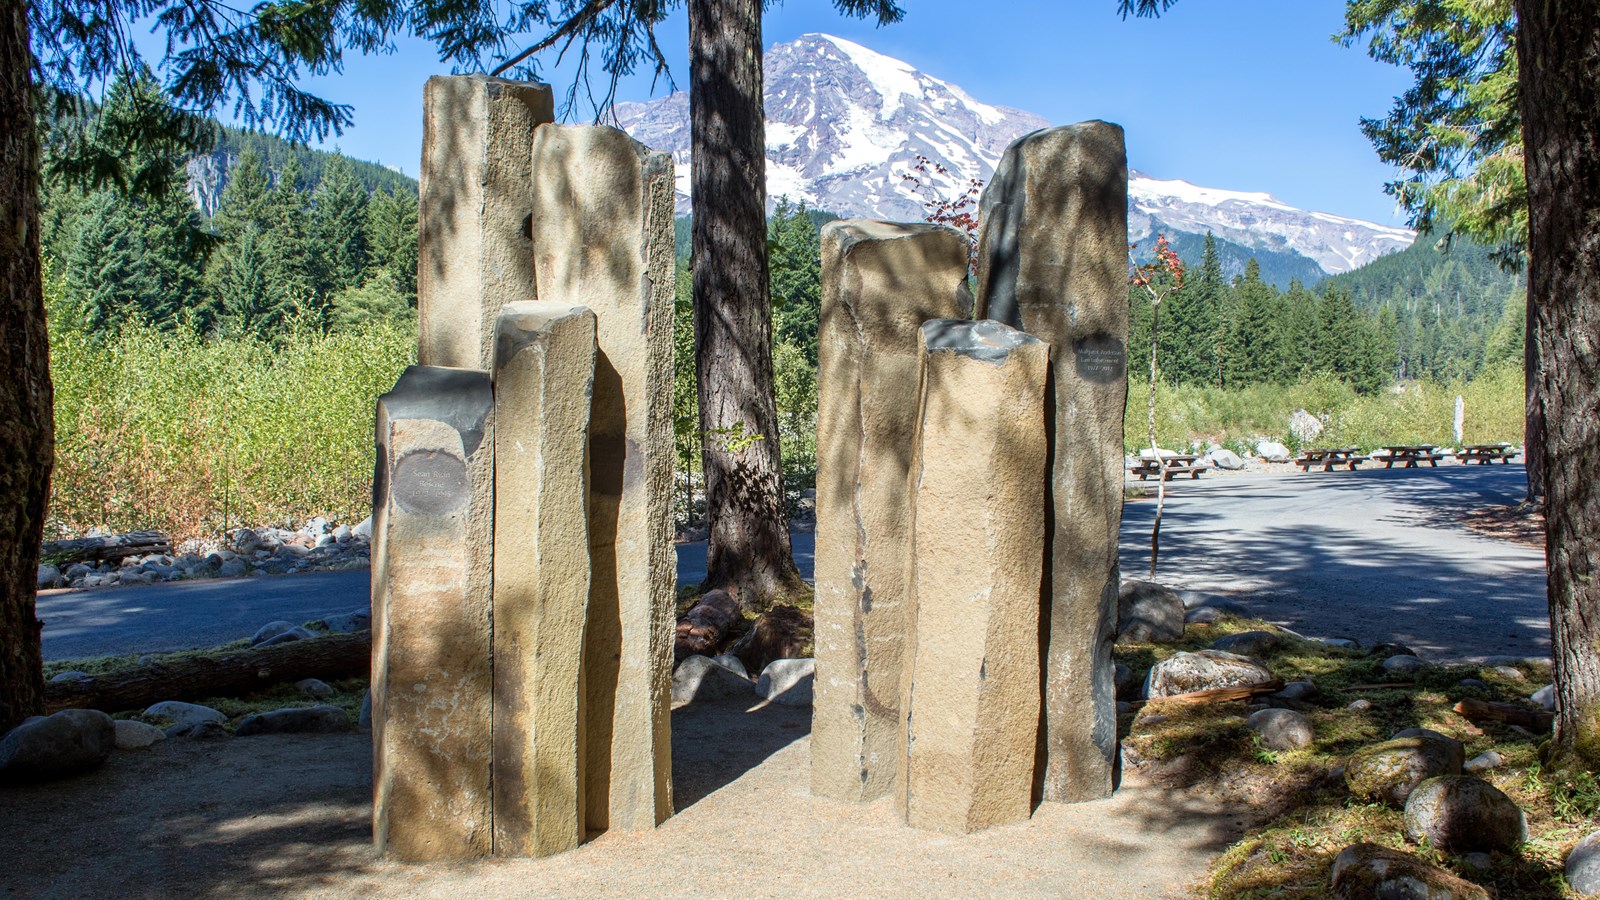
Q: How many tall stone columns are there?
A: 7